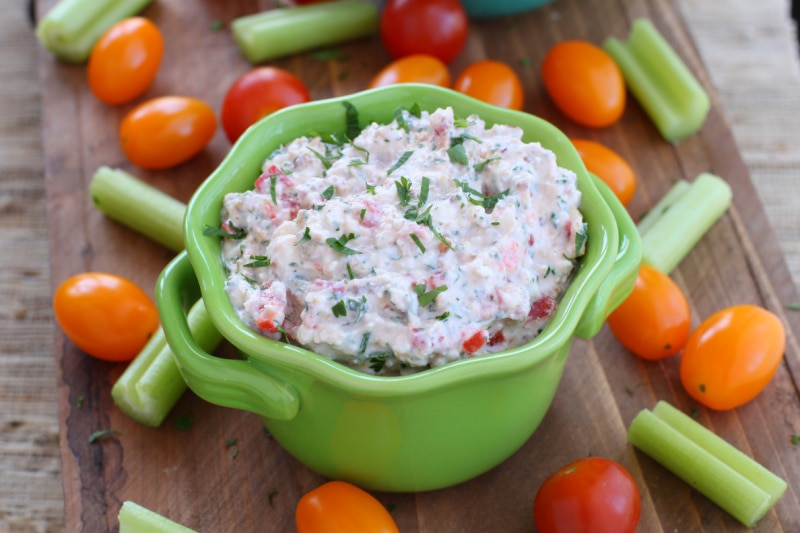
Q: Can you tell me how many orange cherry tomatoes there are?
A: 10